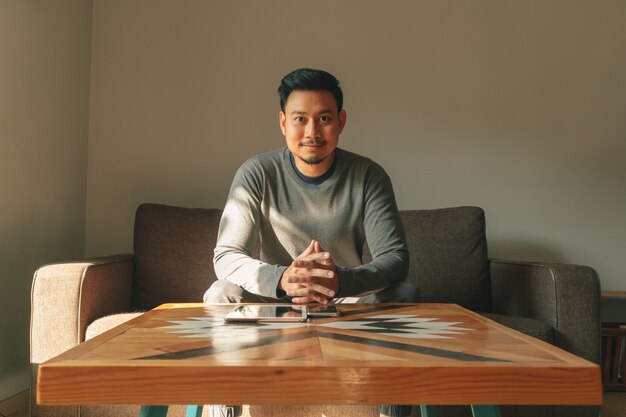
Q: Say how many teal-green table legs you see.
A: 4